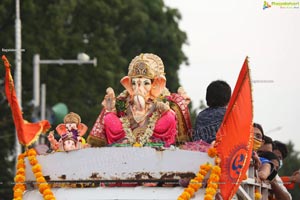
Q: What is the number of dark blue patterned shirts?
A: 1